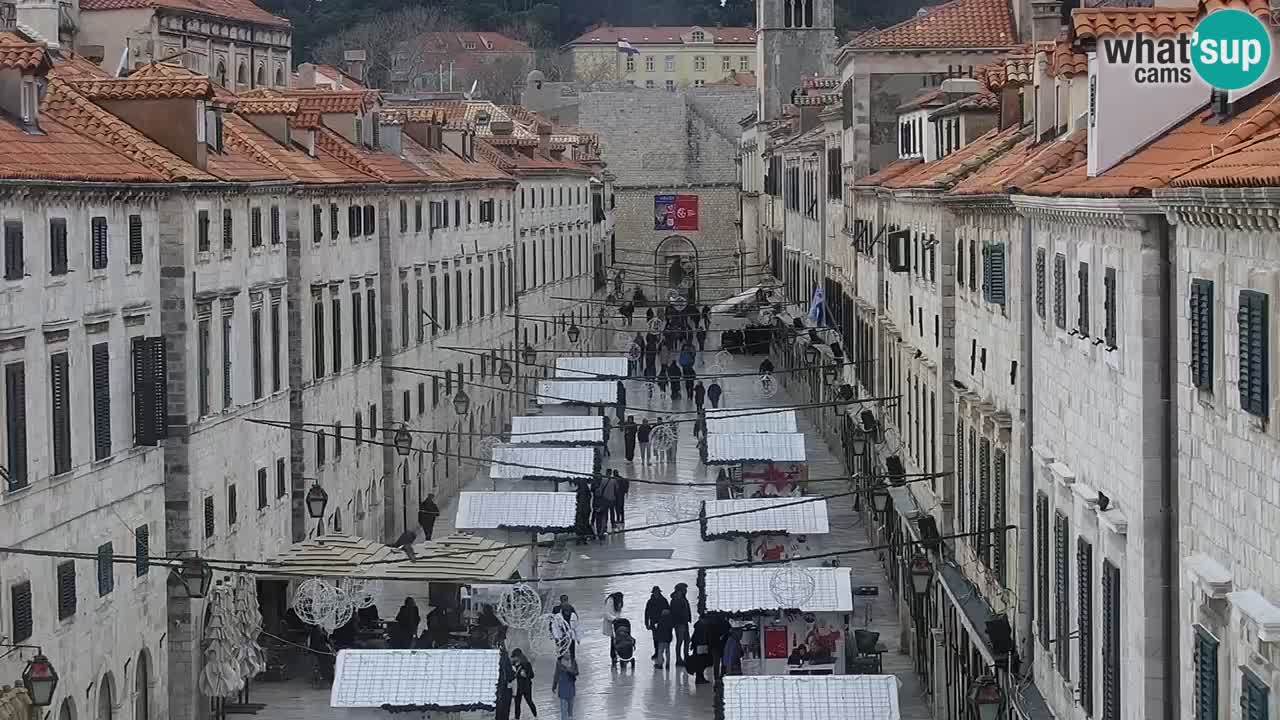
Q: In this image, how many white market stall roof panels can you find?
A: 11